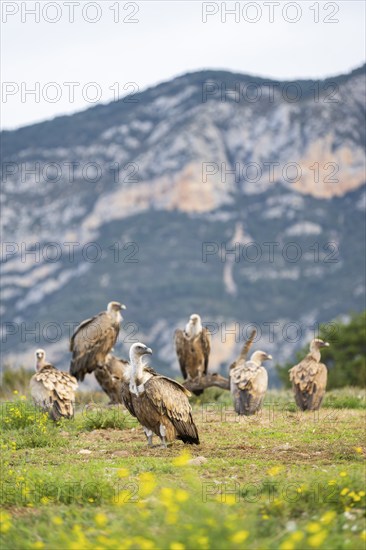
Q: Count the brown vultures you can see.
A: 6